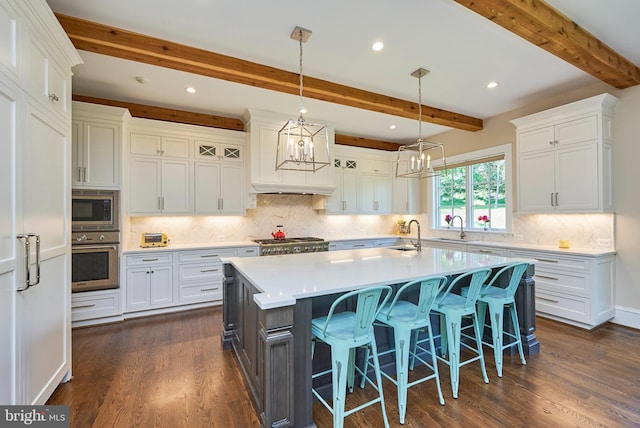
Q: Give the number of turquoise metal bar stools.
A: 4